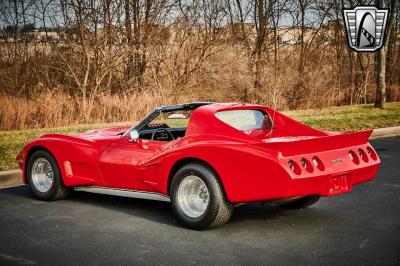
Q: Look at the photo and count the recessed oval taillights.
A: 6